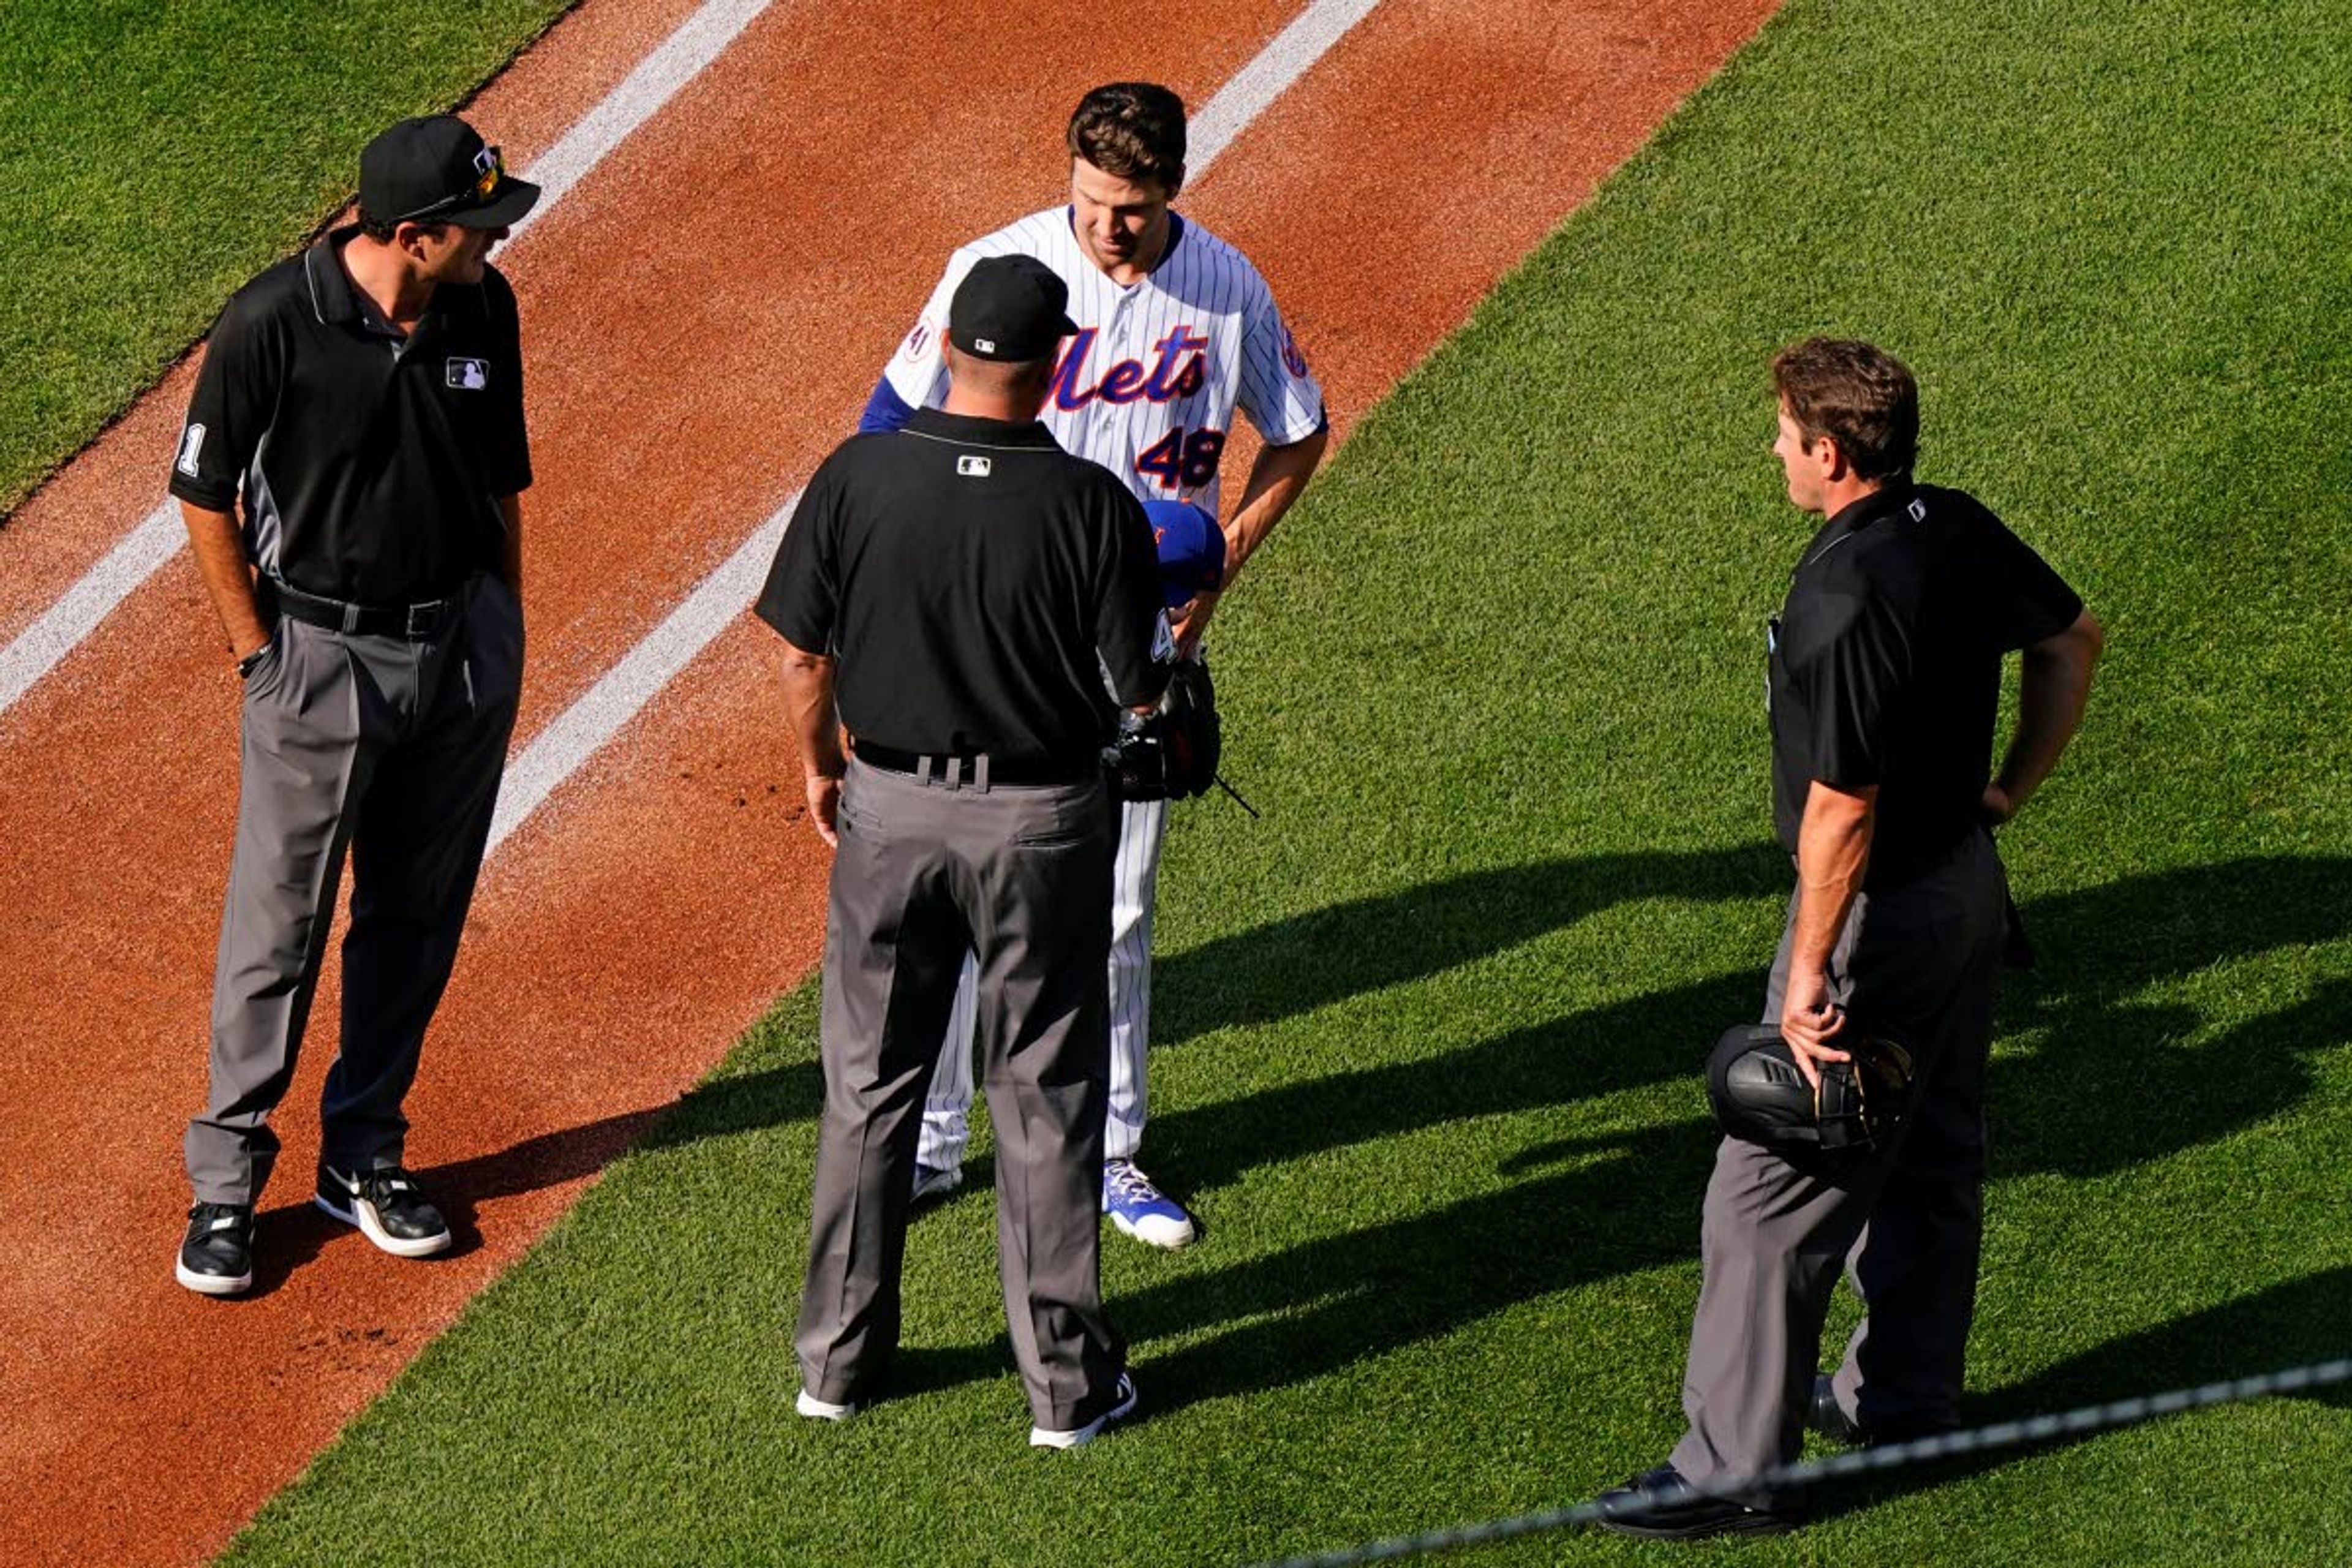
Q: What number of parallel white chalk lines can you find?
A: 2